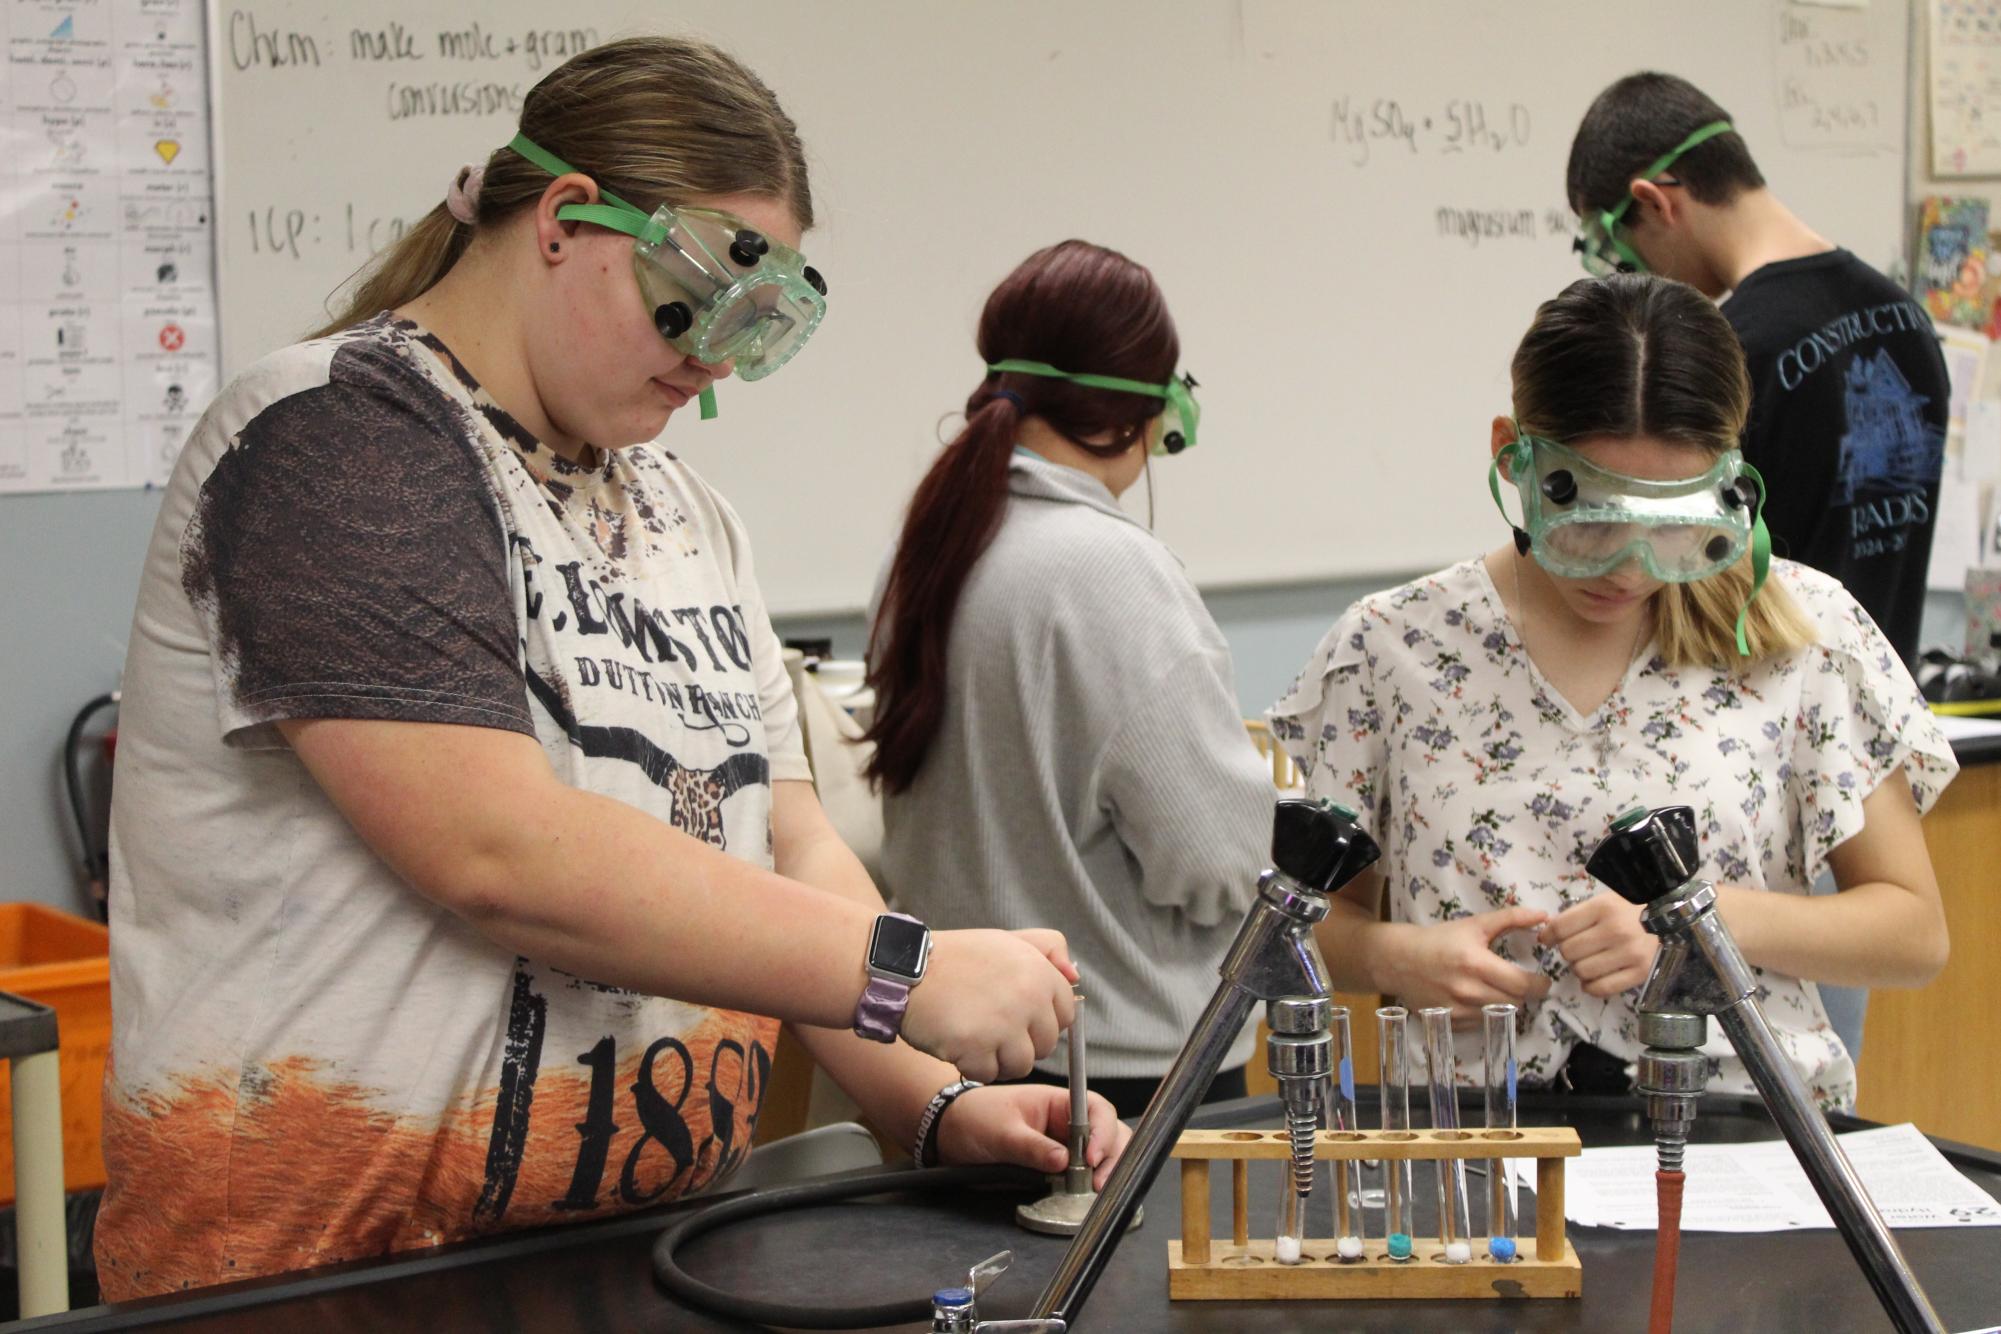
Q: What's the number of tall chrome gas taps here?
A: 2